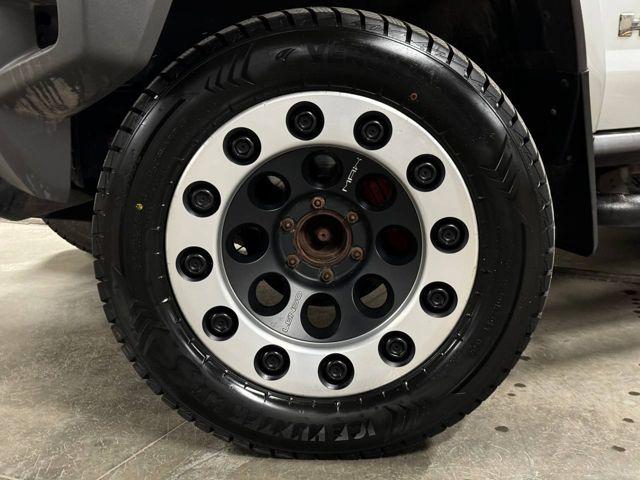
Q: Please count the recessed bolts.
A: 12